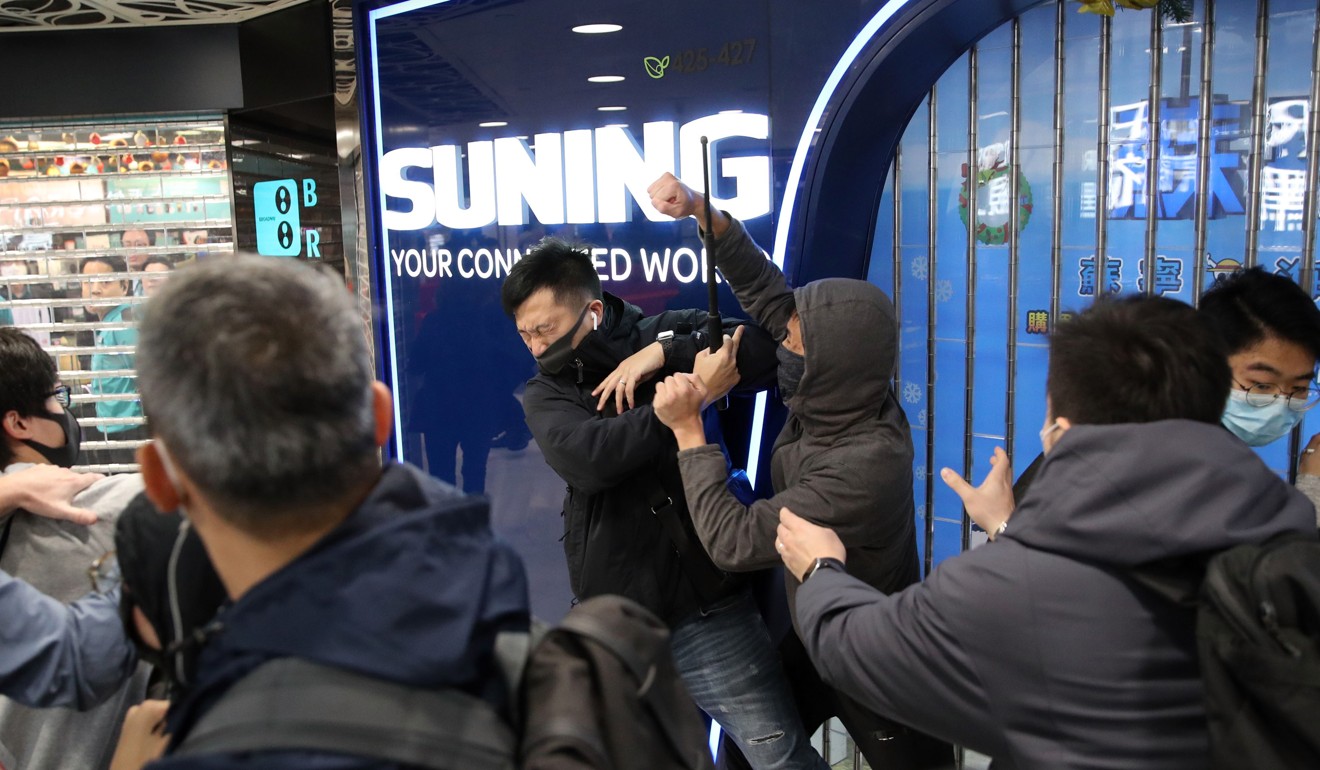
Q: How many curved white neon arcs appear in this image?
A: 1